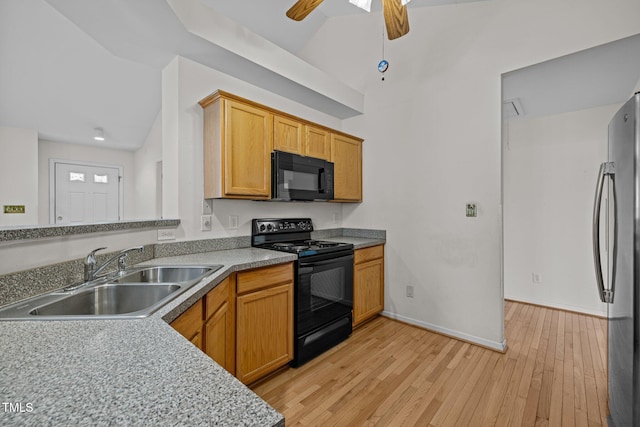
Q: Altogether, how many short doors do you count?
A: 2